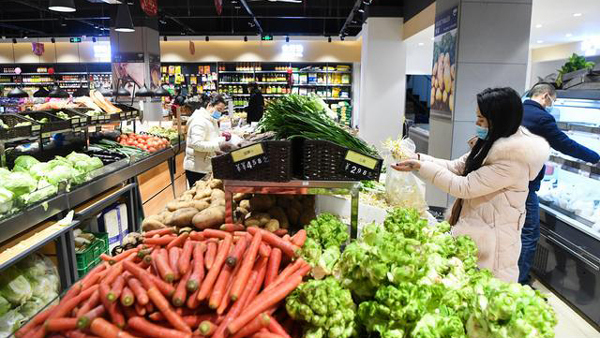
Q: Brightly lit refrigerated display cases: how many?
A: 1